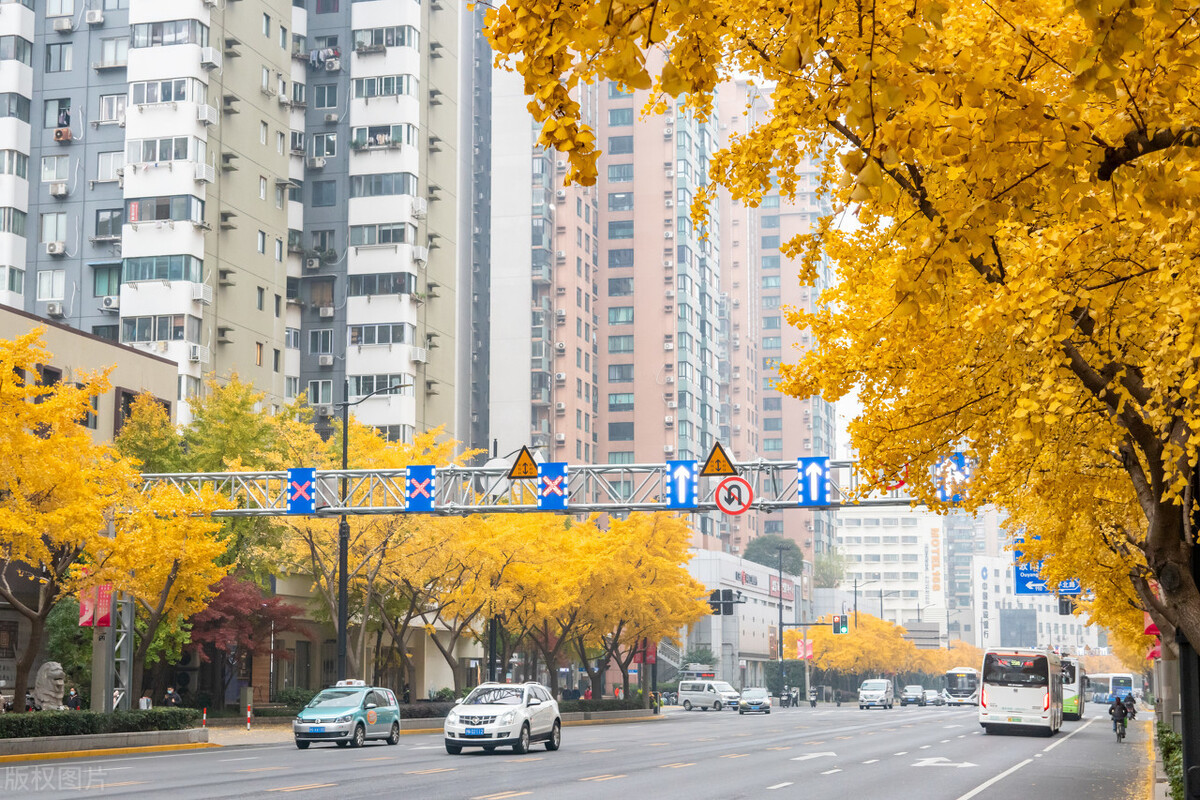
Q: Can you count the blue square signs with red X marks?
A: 3